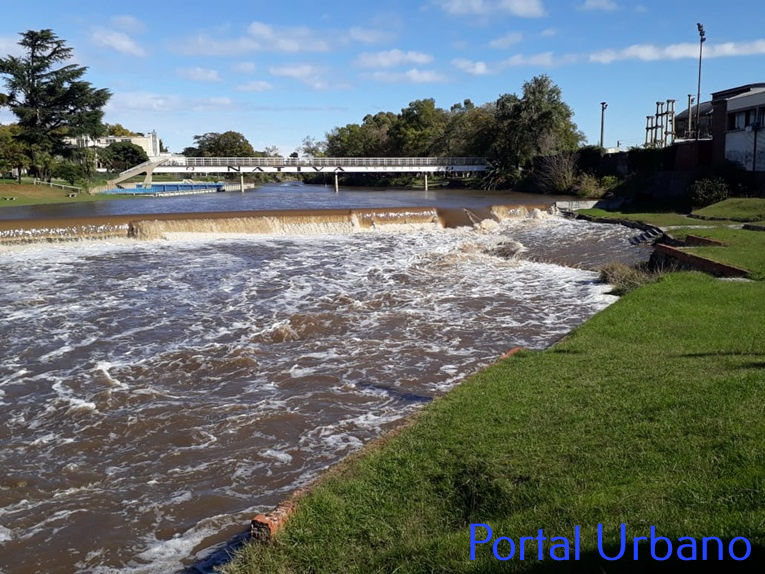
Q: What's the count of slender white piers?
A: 3